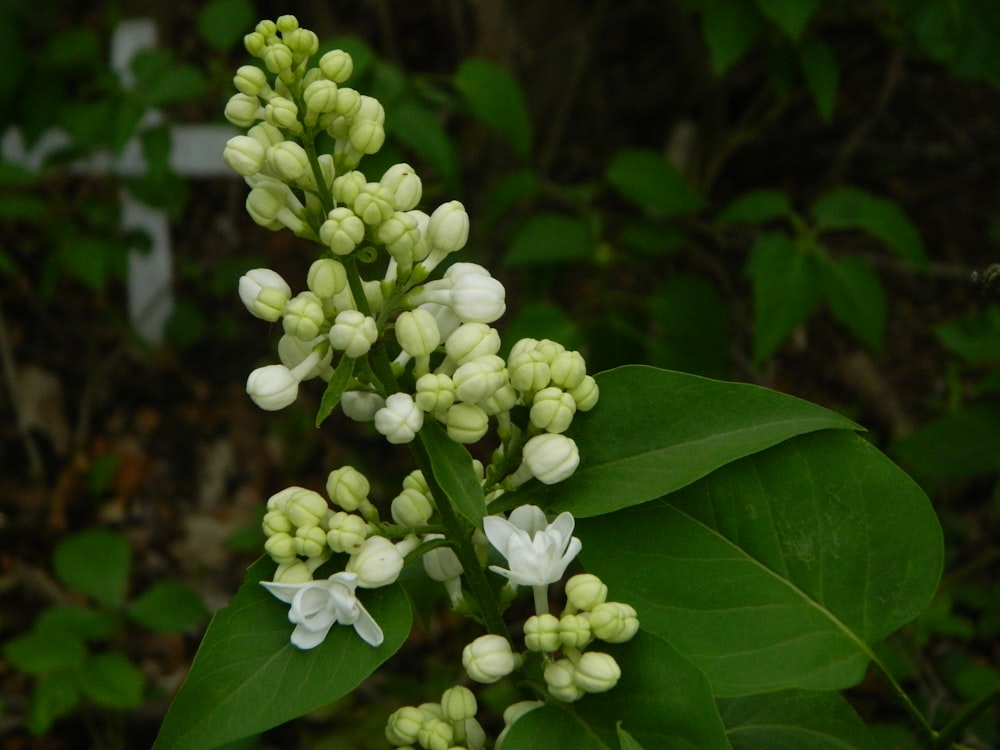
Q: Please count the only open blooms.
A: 2